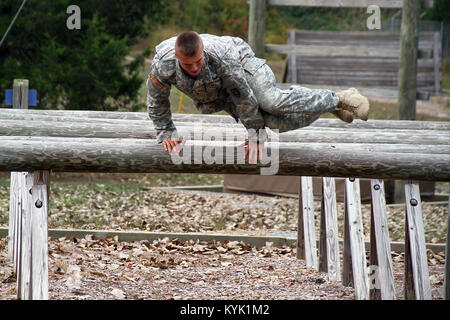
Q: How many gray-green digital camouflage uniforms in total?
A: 1